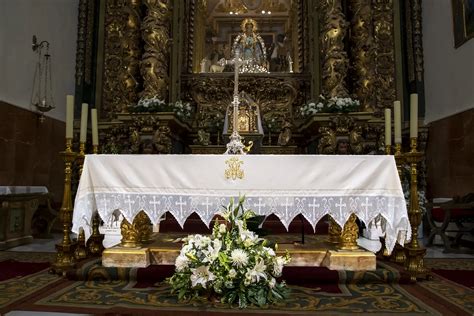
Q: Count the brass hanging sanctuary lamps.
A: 1